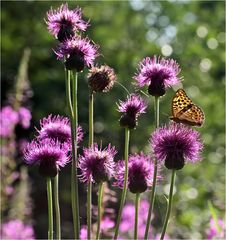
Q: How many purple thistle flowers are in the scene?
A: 9